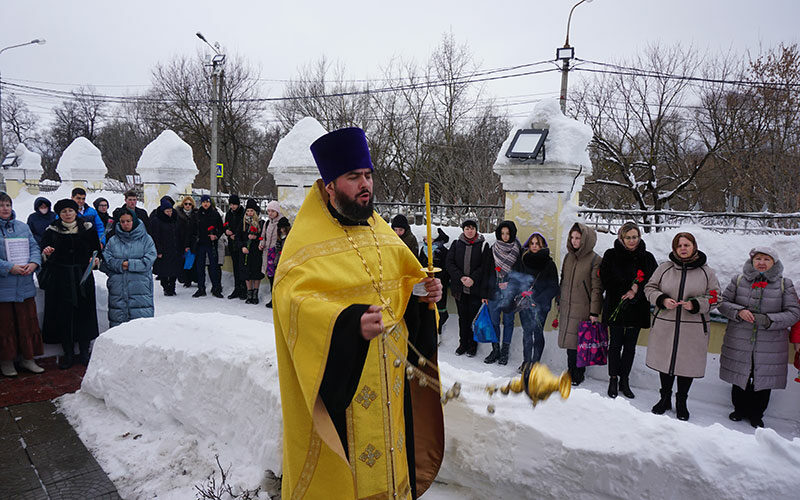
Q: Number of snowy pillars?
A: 5